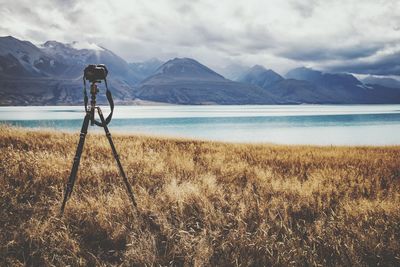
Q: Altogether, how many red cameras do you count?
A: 0